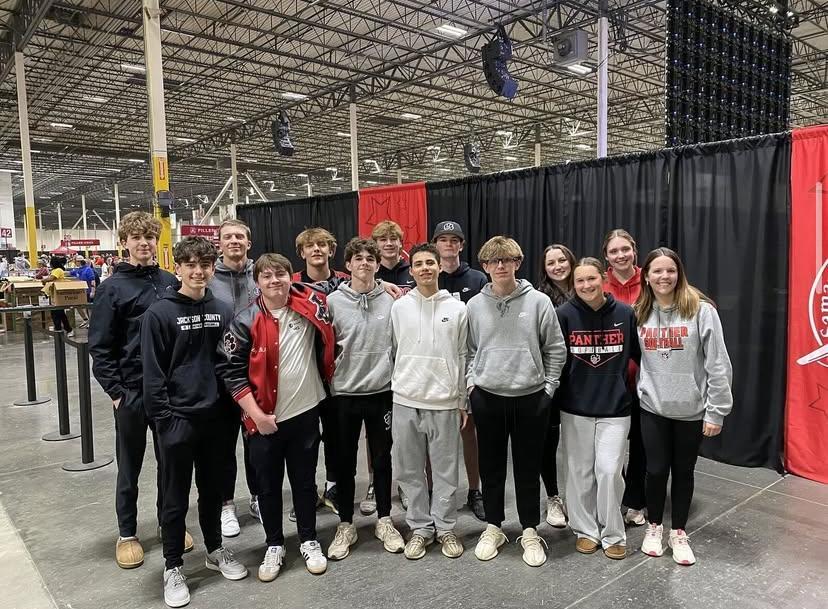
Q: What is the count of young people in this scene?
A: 14